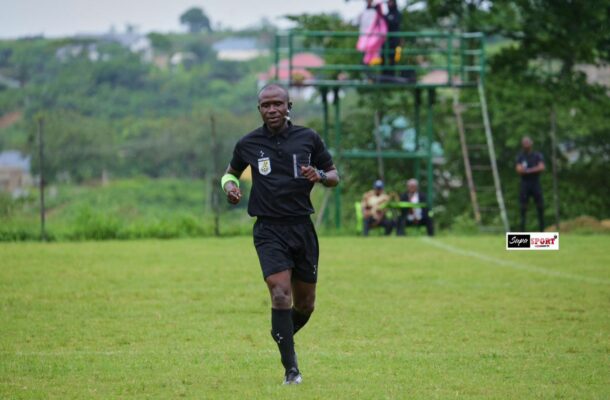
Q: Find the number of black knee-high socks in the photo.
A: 2